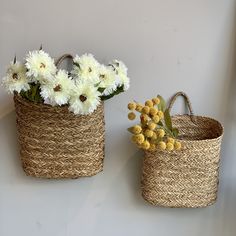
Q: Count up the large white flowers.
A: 7